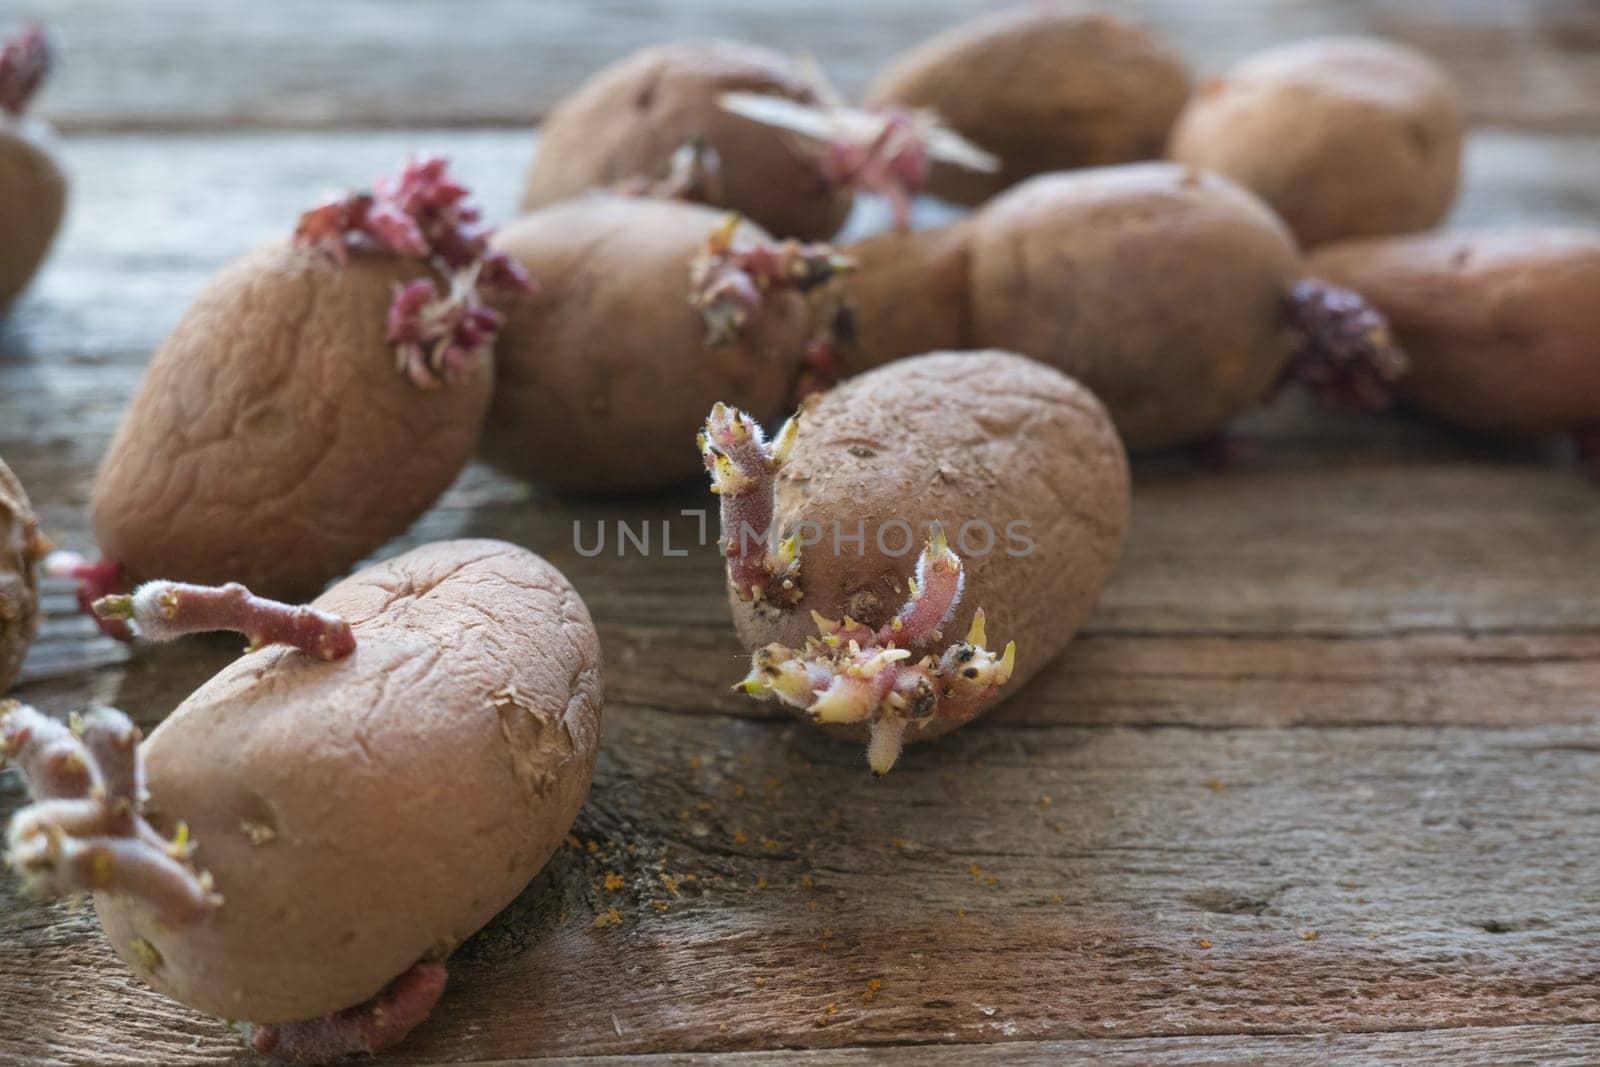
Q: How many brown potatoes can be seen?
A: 12